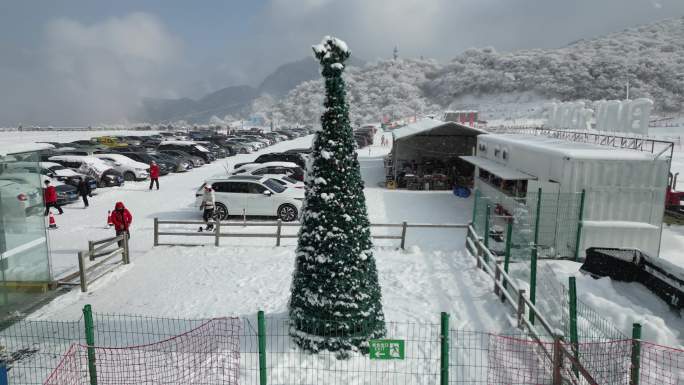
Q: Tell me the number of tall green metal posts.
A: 11